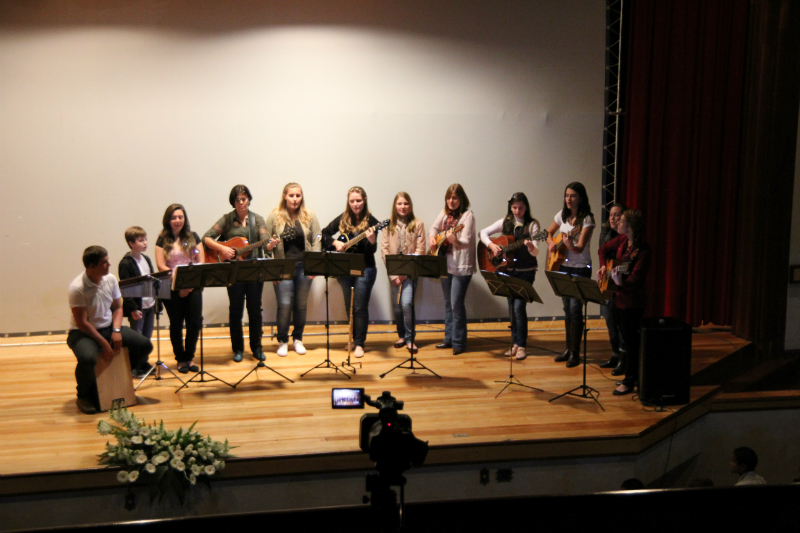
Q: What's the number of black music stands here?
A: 6